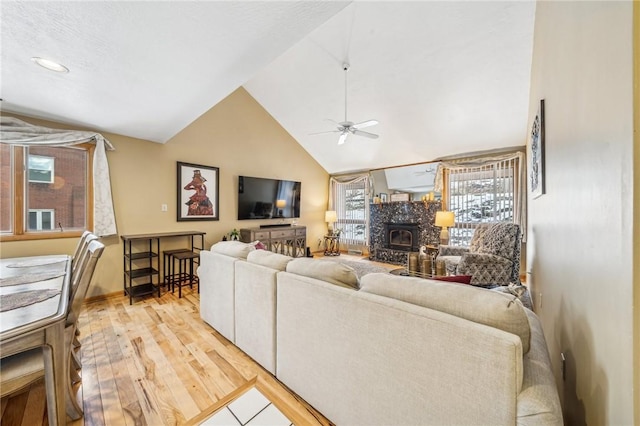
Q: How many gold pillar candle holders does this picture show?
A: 3